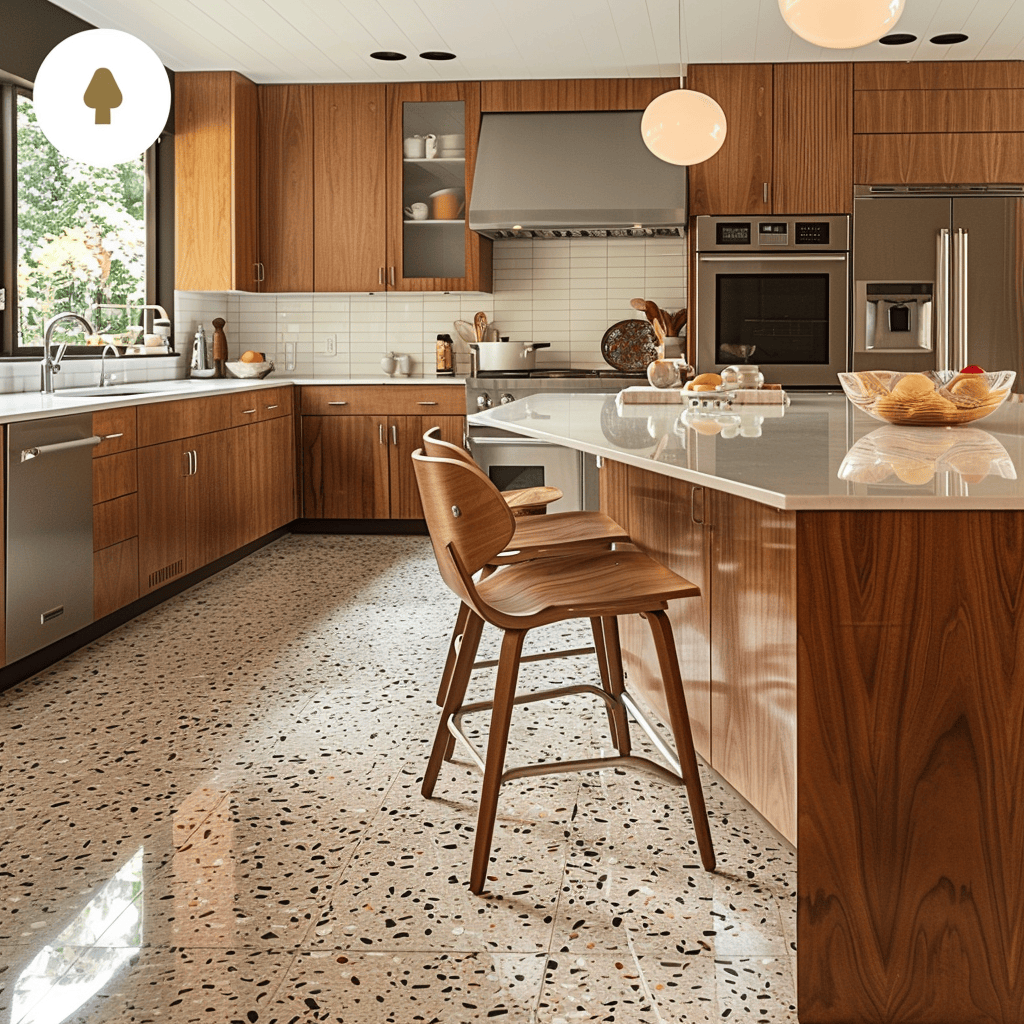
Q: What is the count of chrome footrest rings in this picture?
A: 2